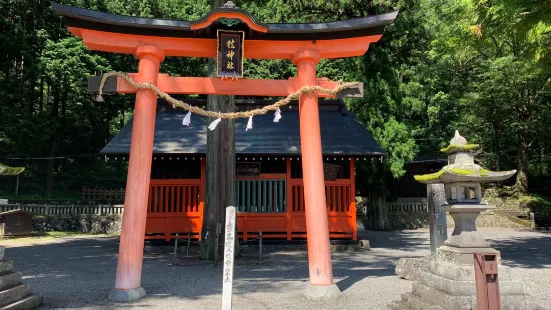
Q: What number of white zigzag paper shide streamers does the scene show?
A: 4